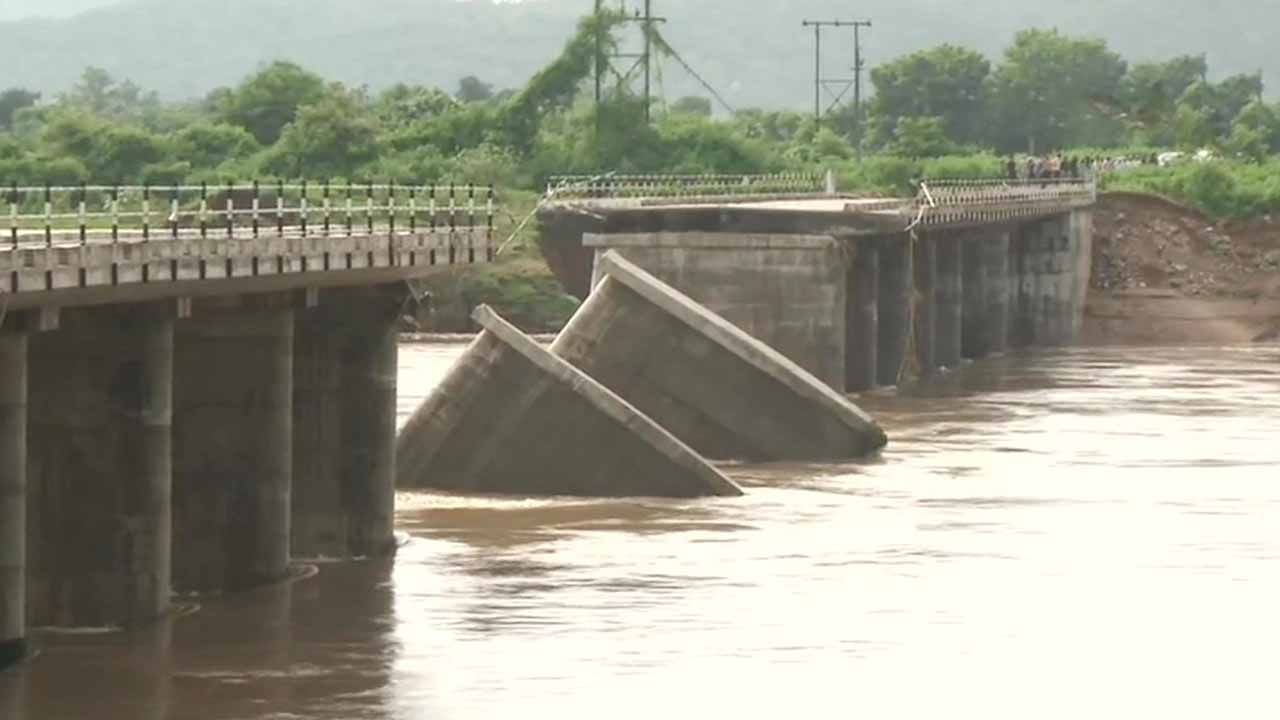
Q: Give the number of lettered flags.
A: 0